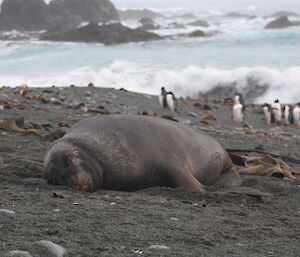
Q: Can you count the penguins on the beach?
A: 7